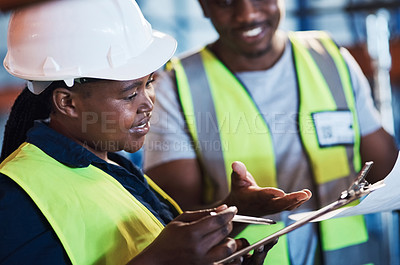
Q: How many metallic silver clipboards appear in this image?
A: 1